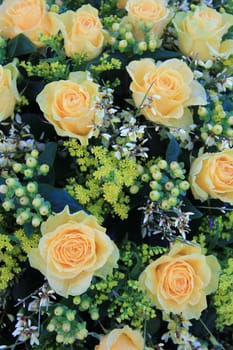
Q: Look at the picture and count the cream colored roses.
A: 11